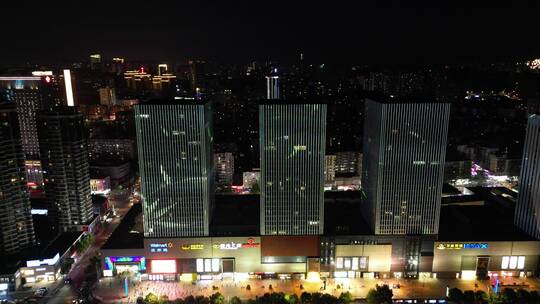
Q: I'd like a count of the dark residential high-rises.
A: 2